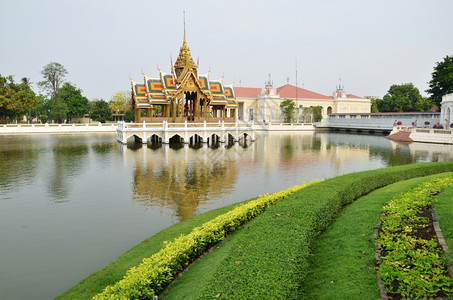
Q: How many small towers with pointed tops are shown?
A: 2